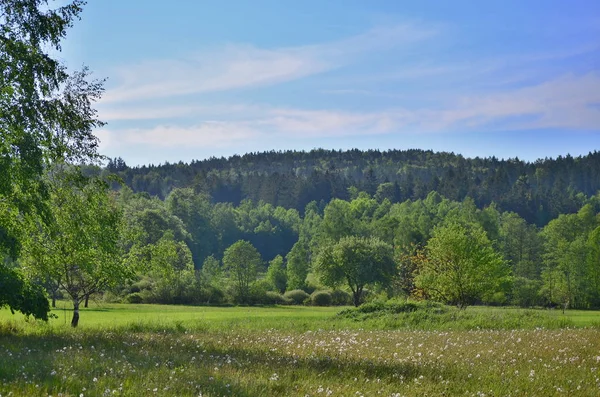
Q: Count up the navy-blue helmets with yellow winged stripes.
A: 0